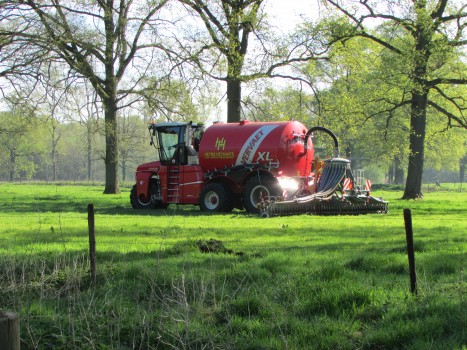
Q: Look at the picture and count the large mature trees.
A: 3